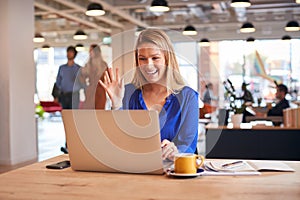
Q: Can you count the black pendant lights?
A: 13